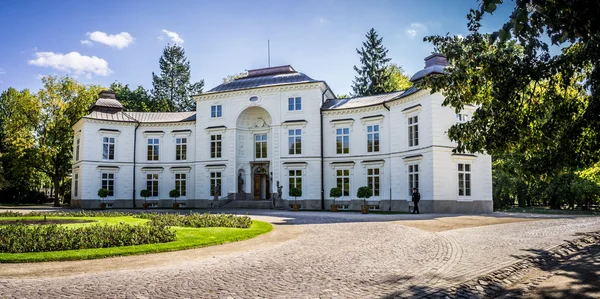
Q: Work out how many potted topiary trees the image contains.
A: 6